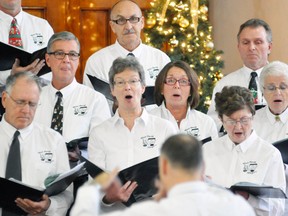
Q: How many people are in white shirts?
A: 10